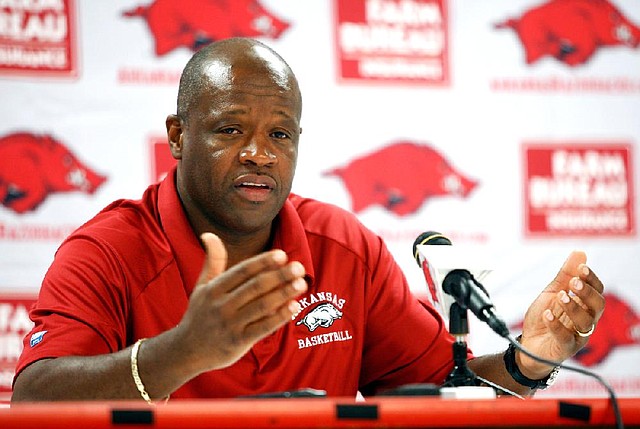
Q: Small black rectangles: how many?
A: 3